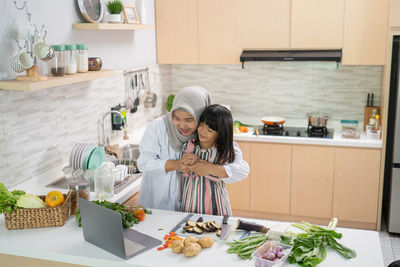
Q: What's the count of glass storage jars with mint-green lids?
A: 3